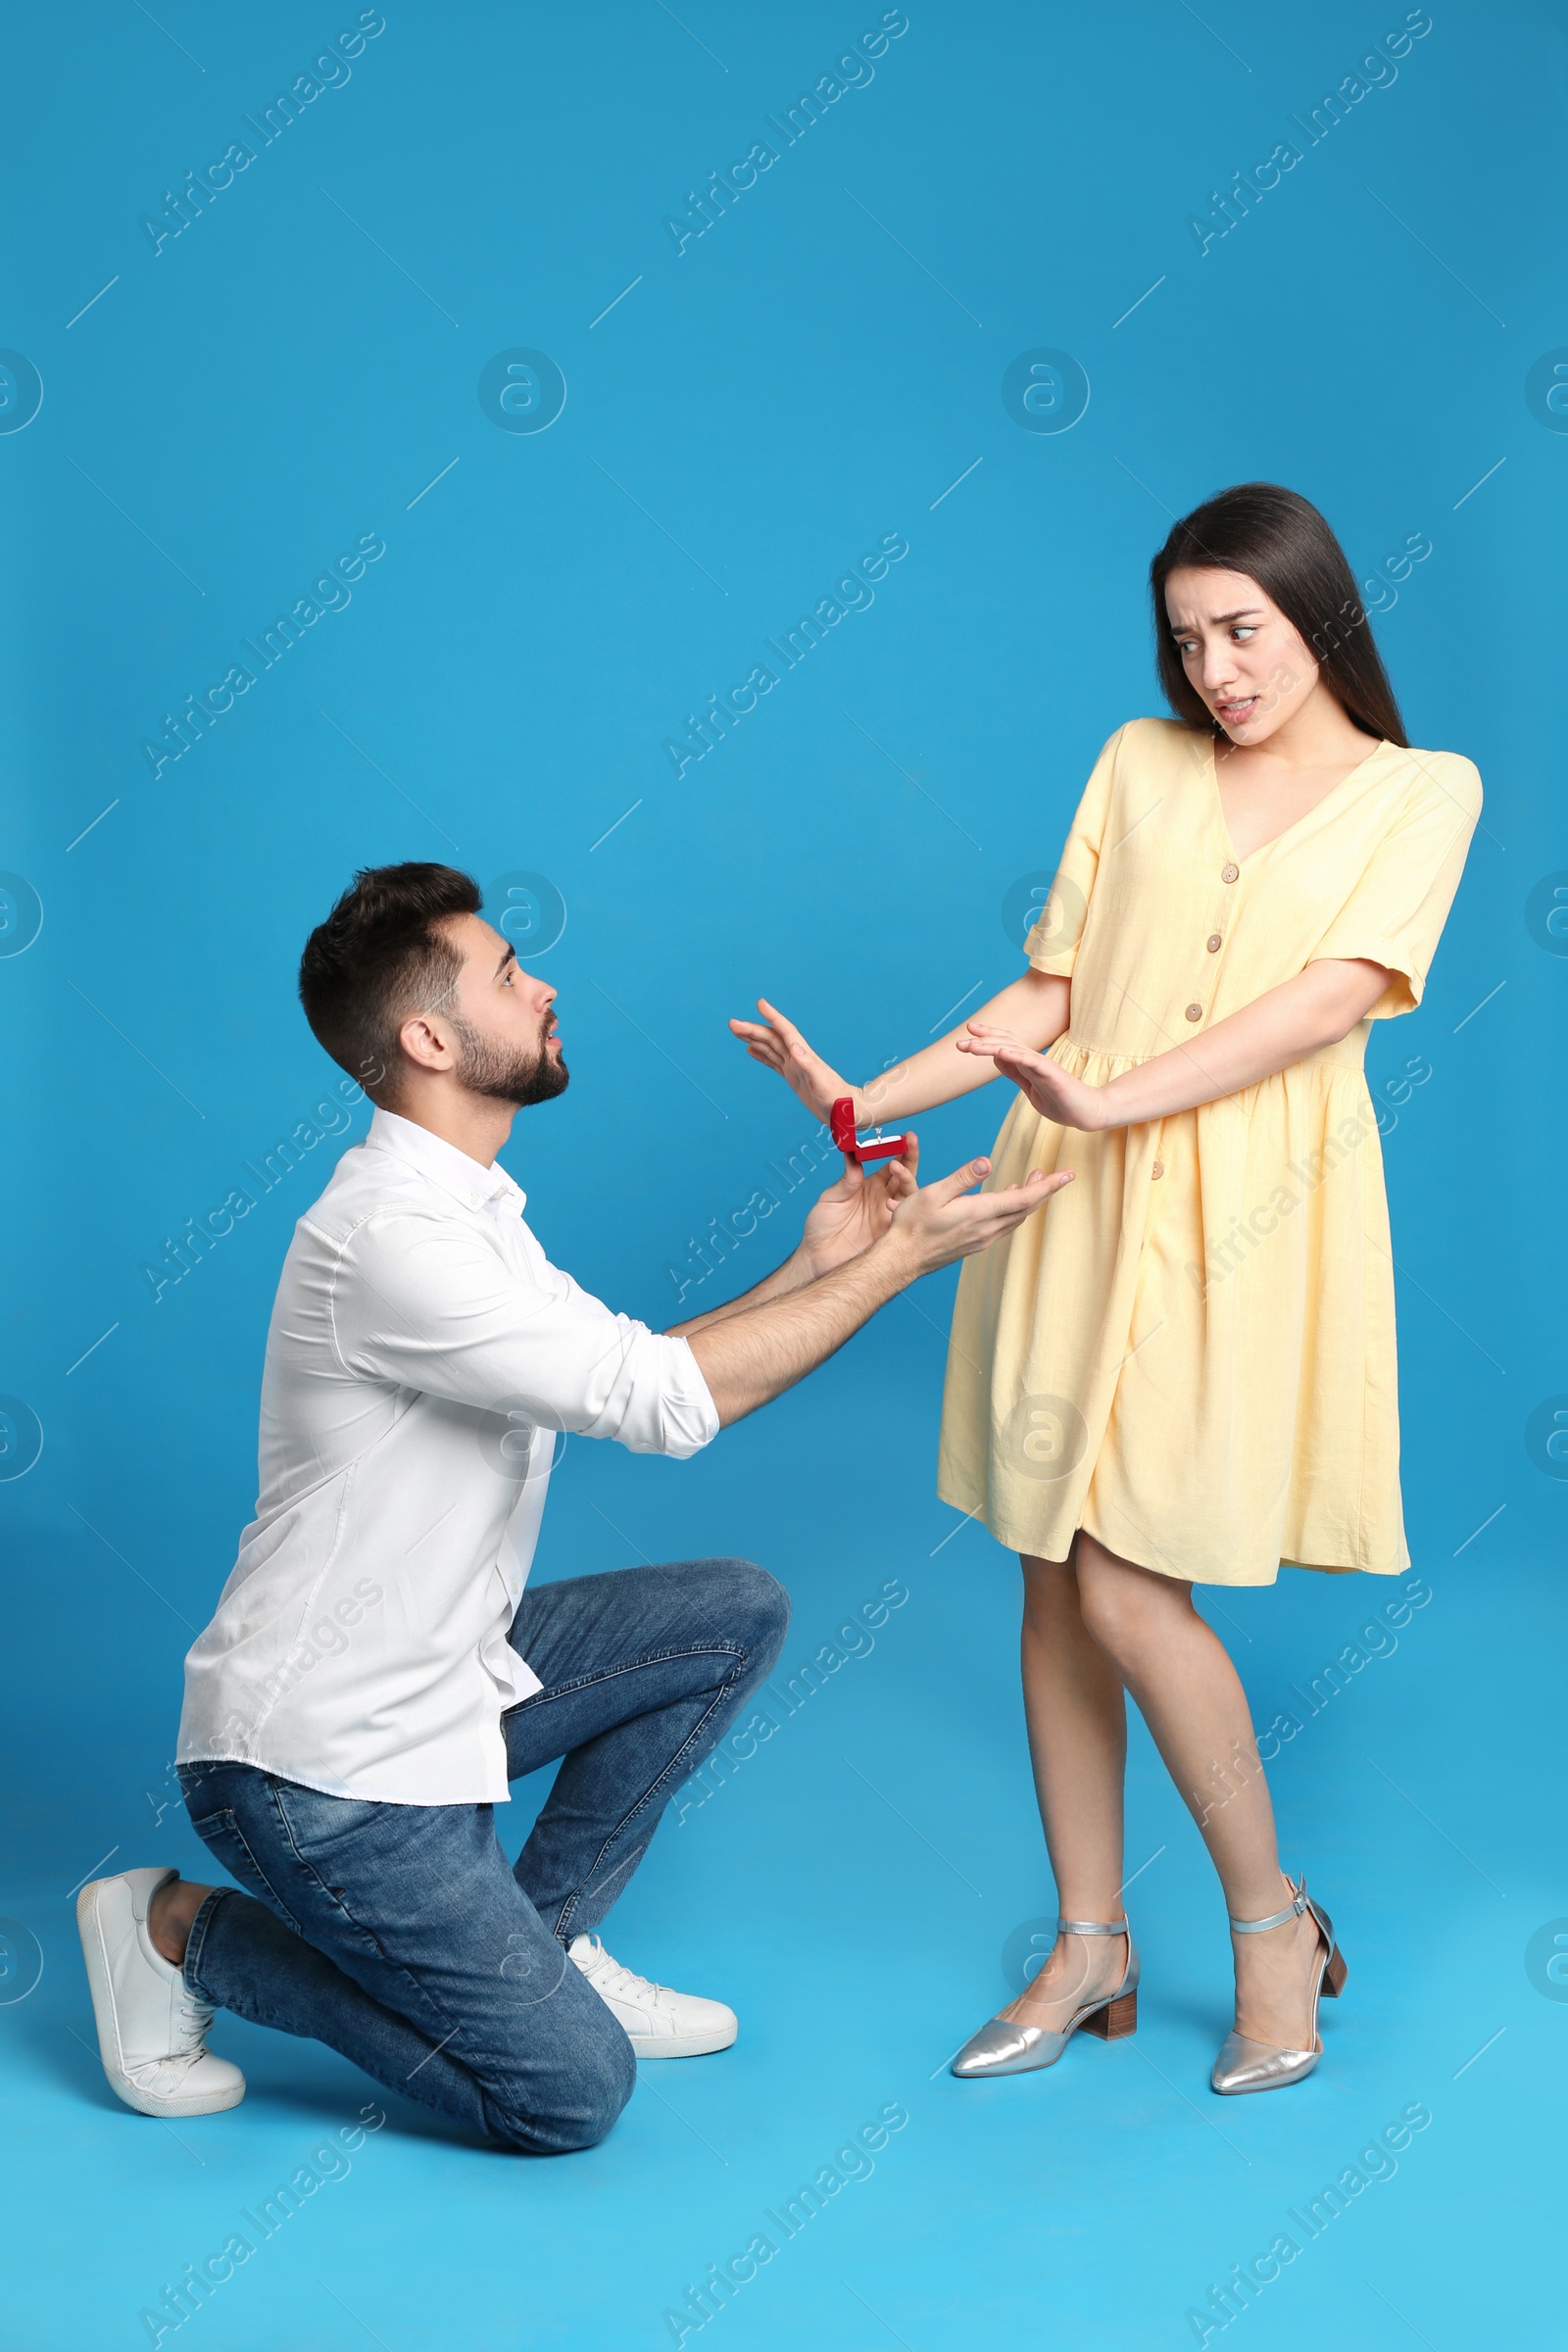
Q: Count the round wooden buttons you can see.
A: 4